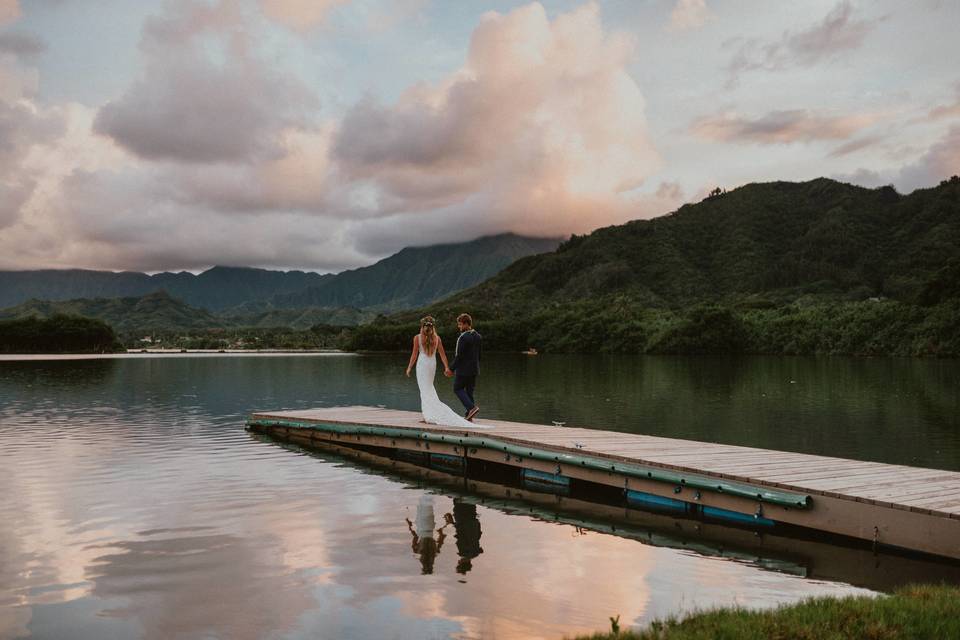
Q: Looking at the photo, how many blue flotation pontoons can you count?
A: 4